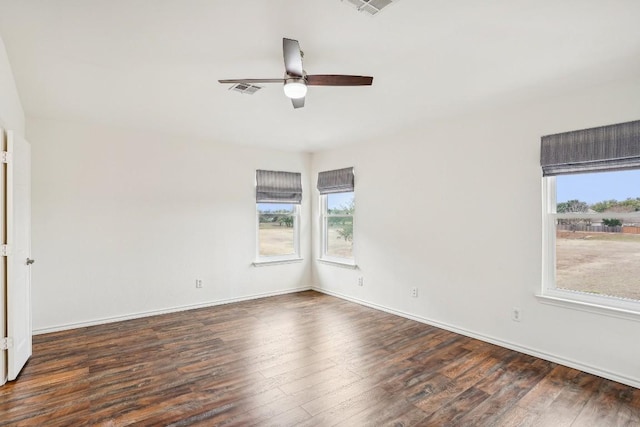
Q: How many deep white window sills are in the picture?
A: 3